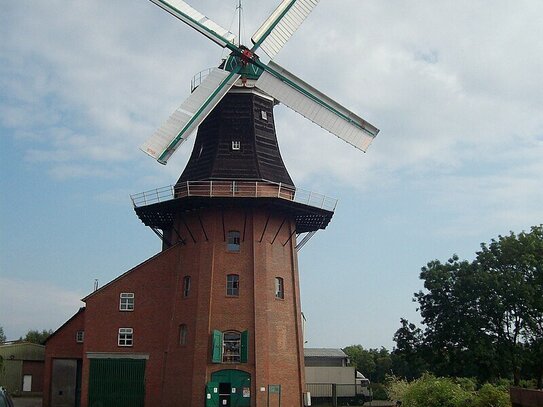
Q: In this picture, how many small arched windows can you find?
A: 5